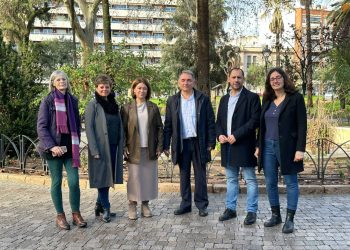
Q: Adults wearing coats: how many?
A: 6